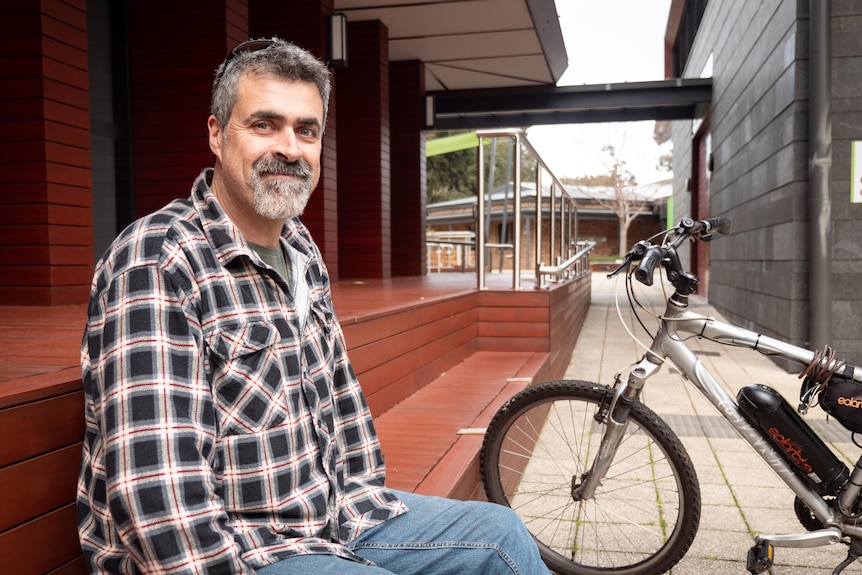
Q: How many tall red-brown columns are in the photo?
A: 5